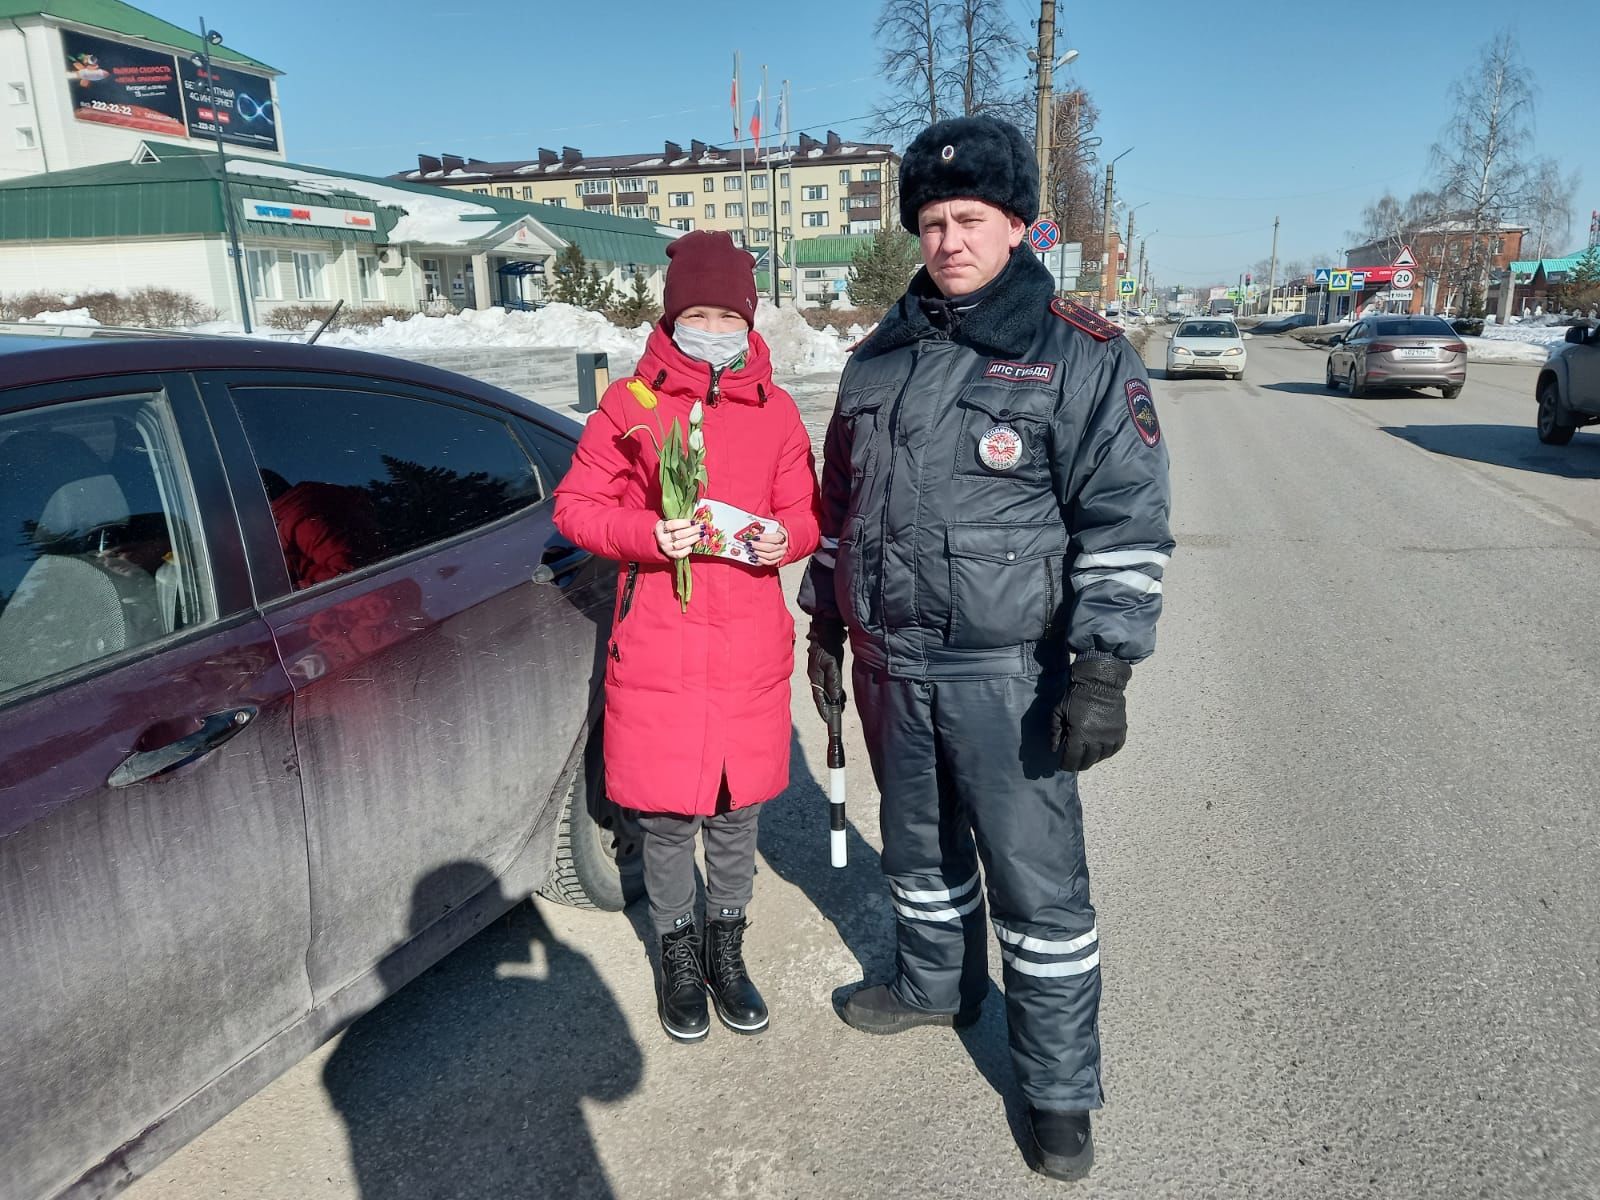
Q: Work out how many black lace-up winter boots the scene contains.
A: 2